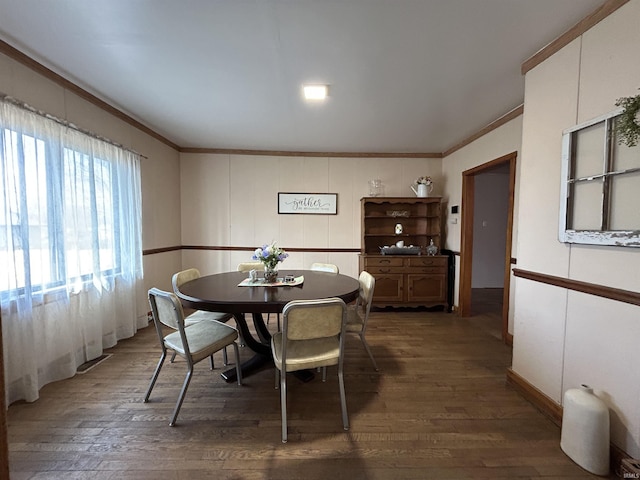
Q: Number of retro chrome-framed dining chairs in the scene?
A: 6